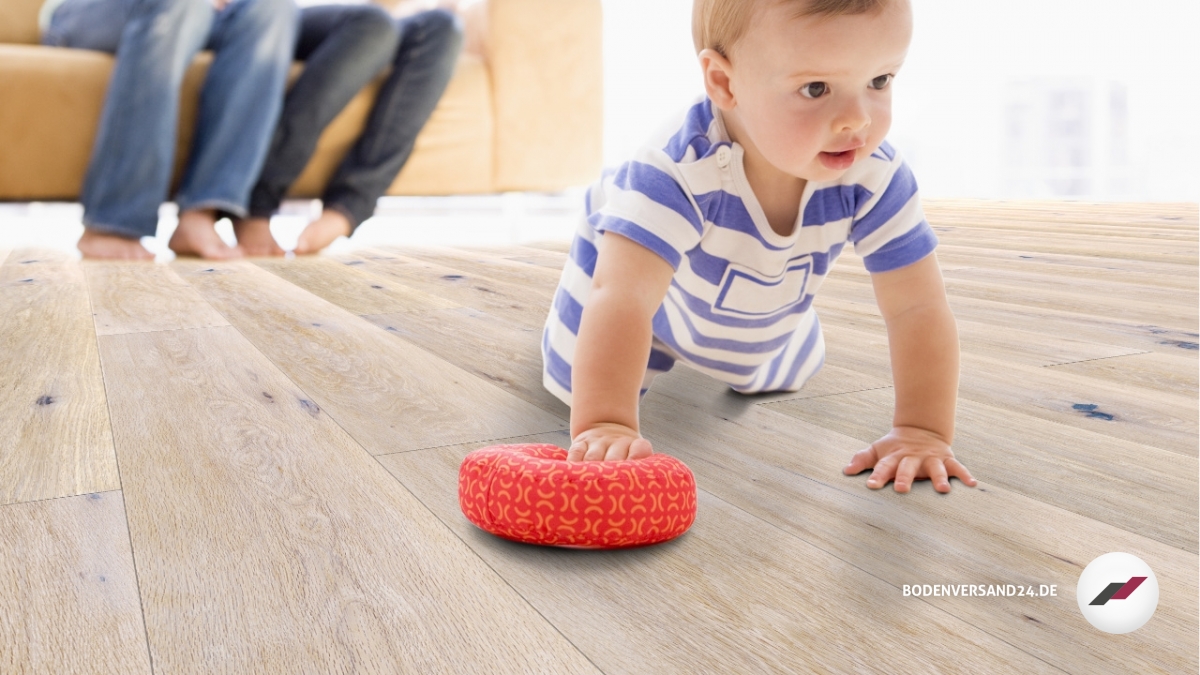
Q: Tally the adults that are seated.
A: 2